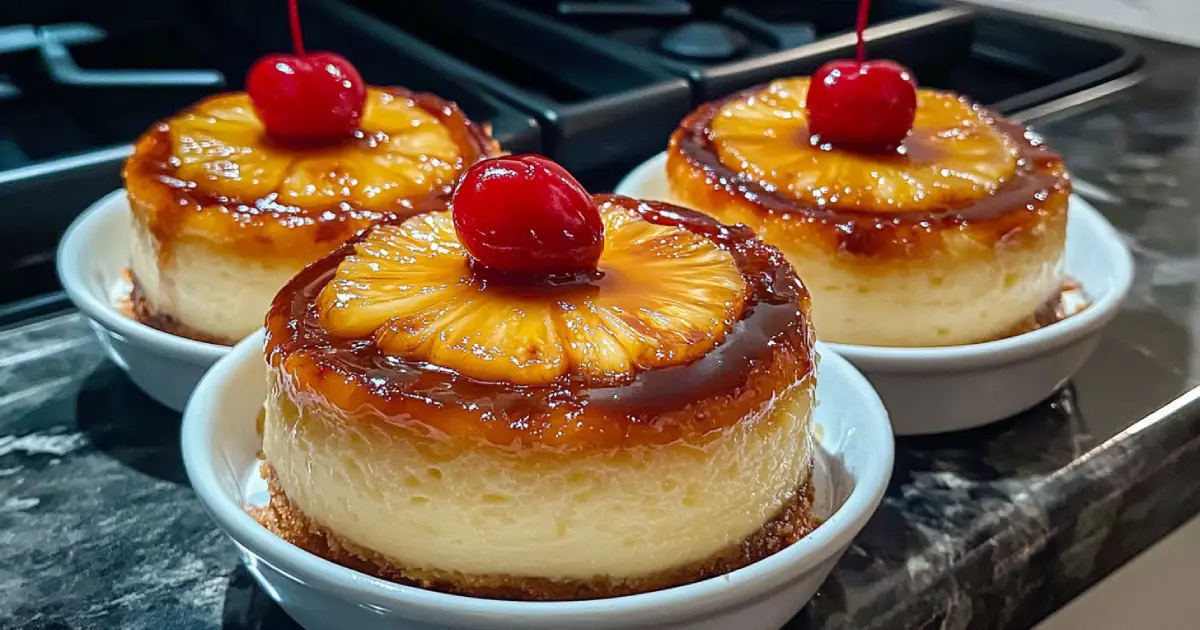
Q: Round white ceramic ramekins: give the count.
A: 3